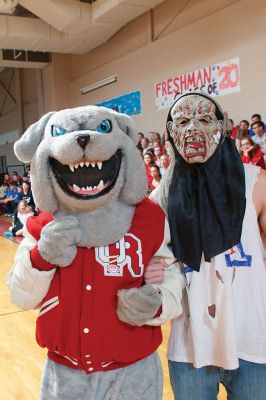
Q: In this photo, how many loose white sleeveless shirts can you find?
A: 1